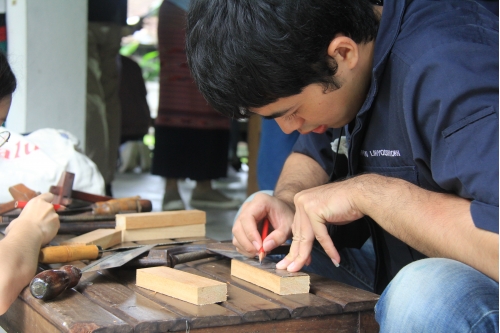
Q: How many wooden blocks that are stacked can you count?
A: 2